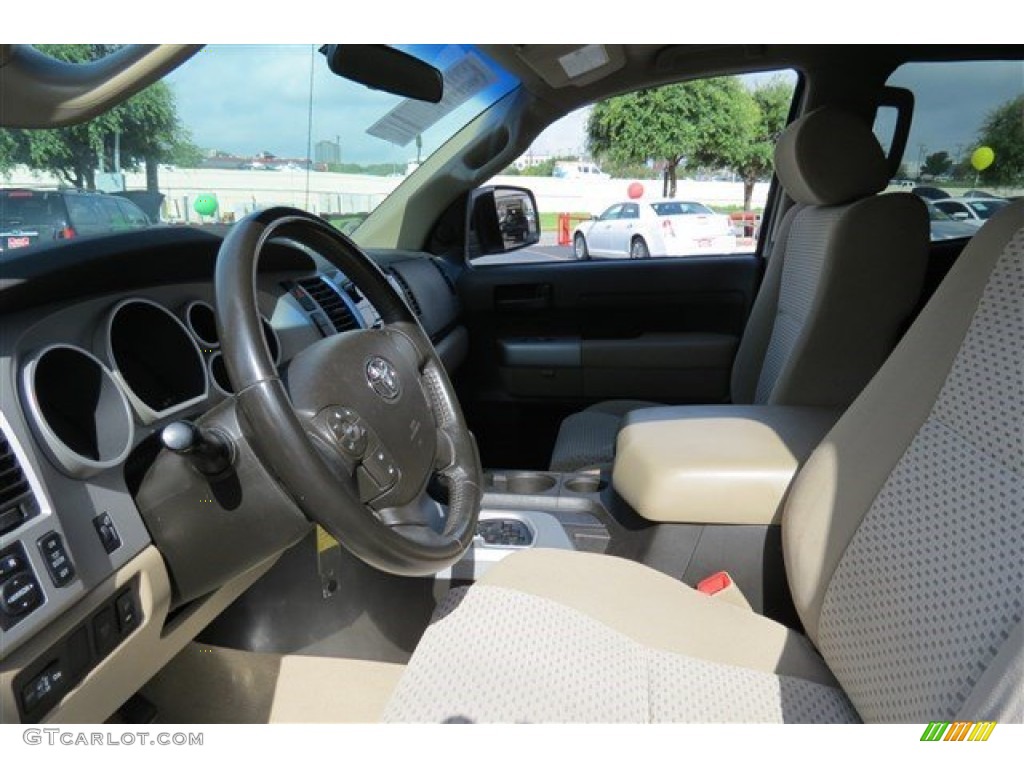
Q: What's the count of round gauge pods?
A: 5